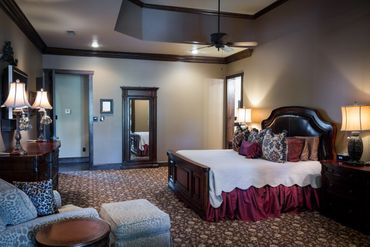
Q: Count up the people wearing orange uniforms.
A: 0